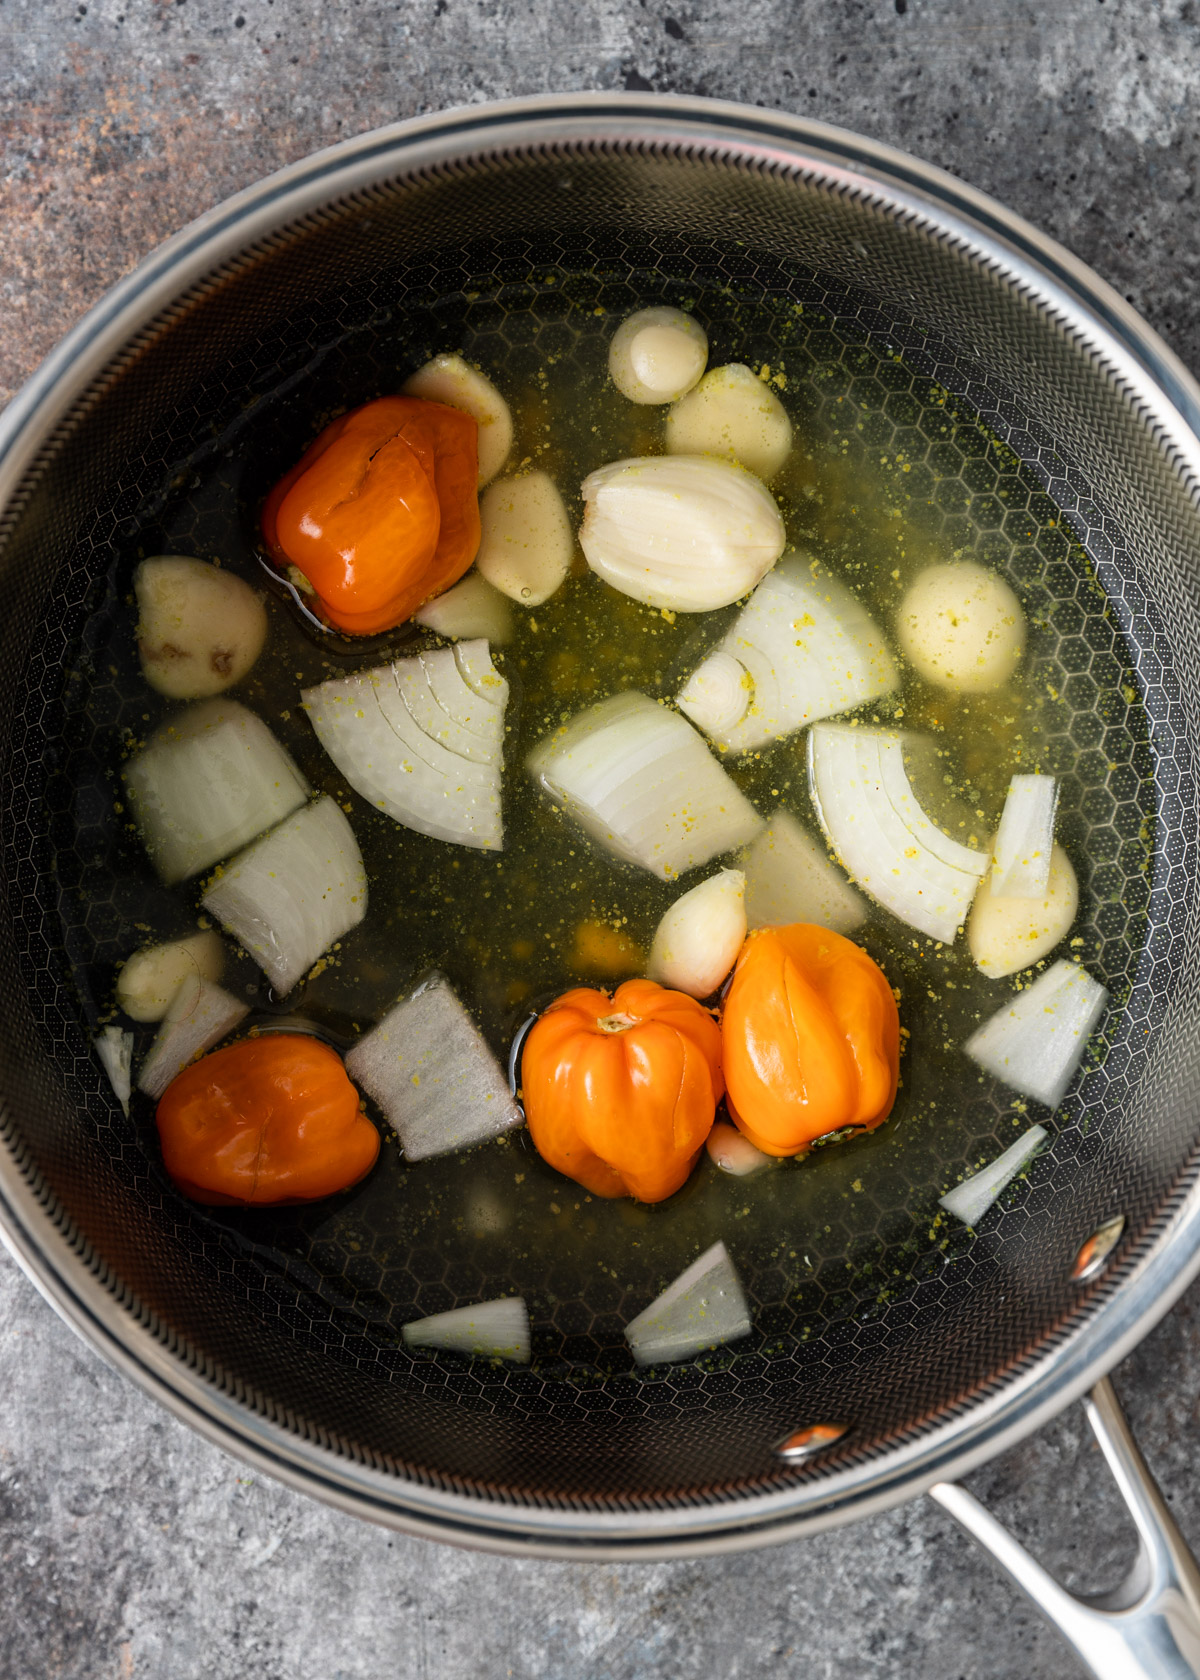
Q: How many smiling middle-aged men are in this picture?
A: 0